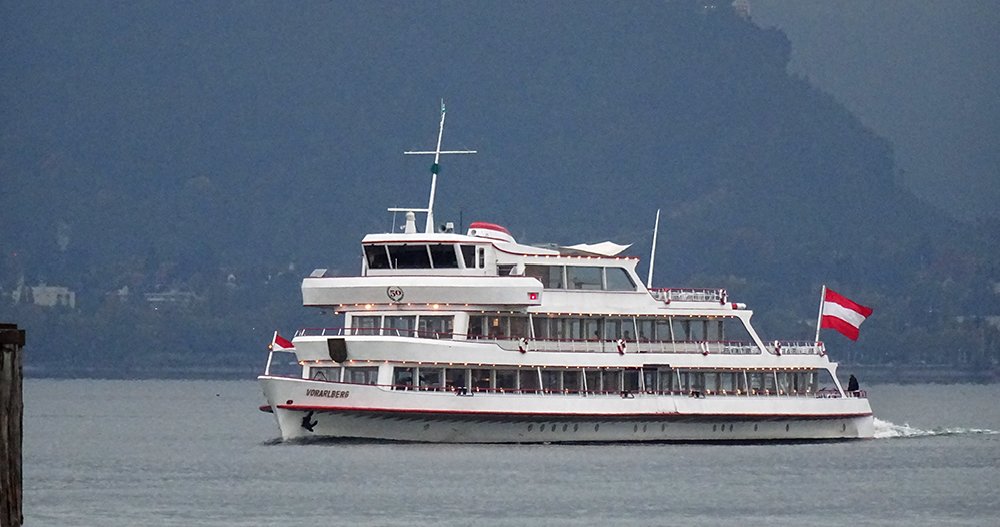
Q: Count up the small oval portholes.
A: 15